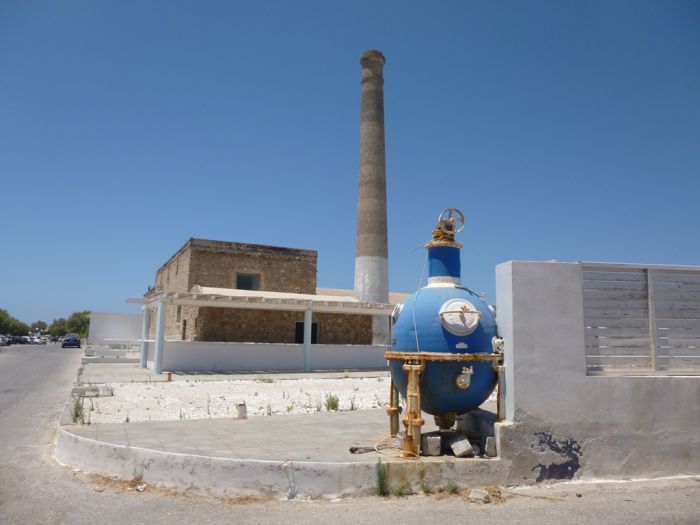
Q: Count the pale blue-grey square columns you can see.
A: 3